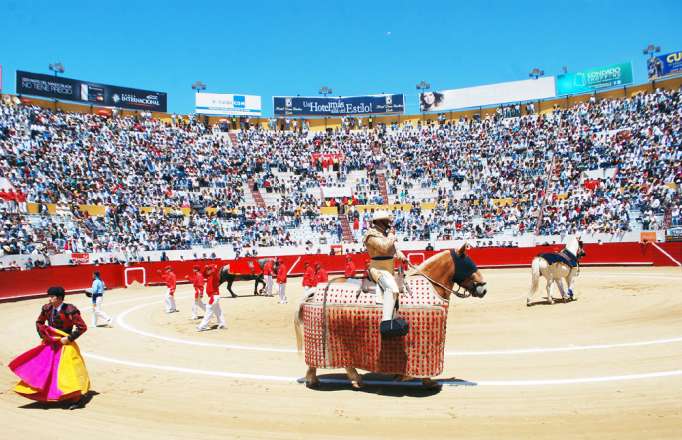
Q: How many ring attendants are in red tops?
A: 8